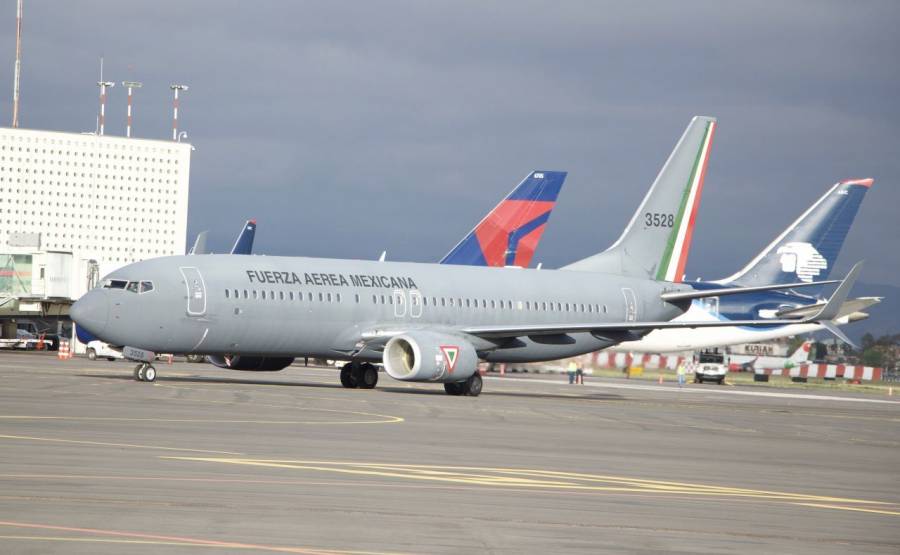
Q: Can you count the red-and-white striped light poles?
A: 3